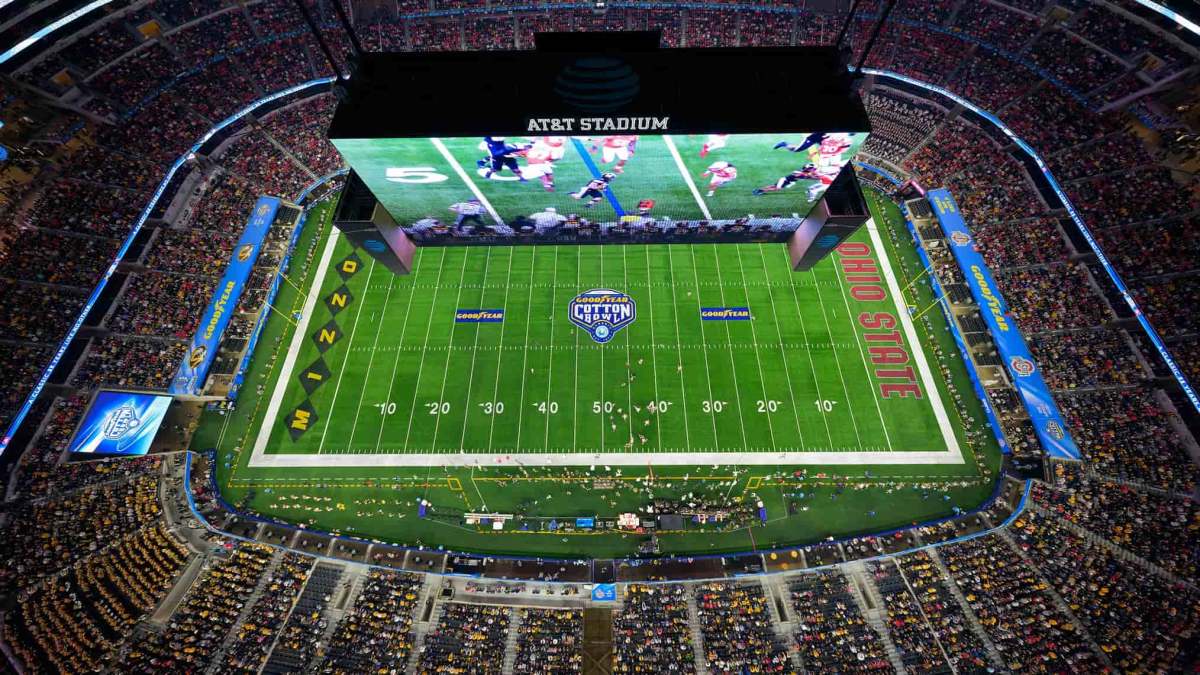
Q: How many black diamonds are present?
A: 5